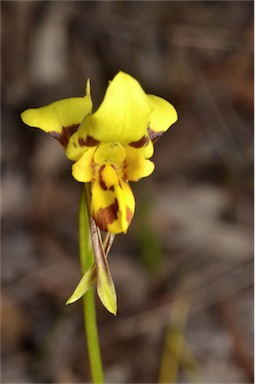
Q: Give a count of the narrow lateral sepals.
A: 2